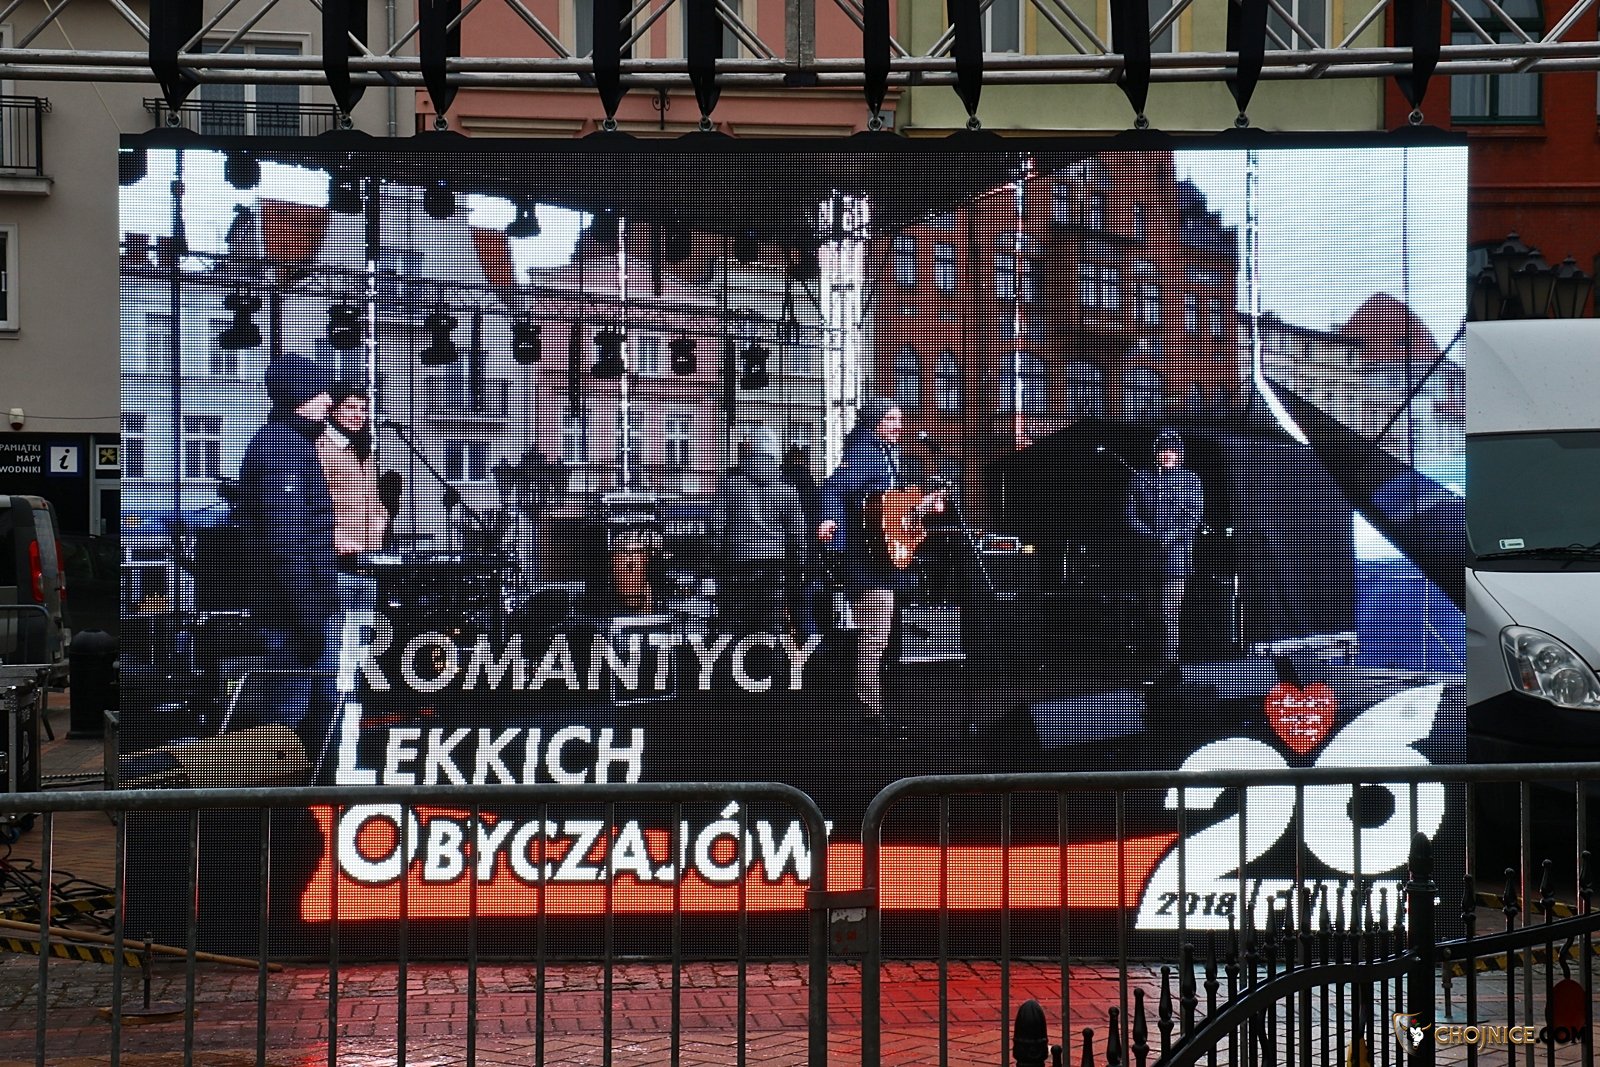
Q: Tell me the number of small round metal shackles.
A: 10